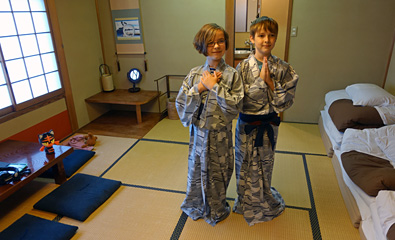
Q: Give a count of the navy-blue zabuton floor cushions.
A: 3